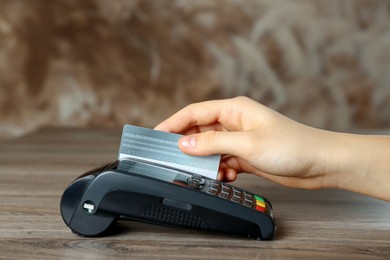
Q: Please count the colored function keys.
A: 3